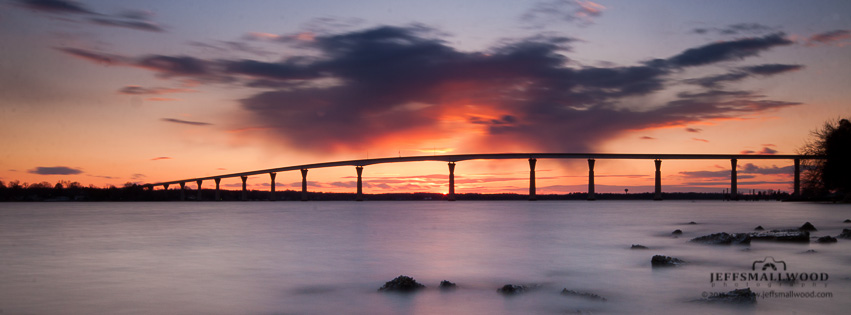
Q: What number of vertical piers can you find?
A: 15